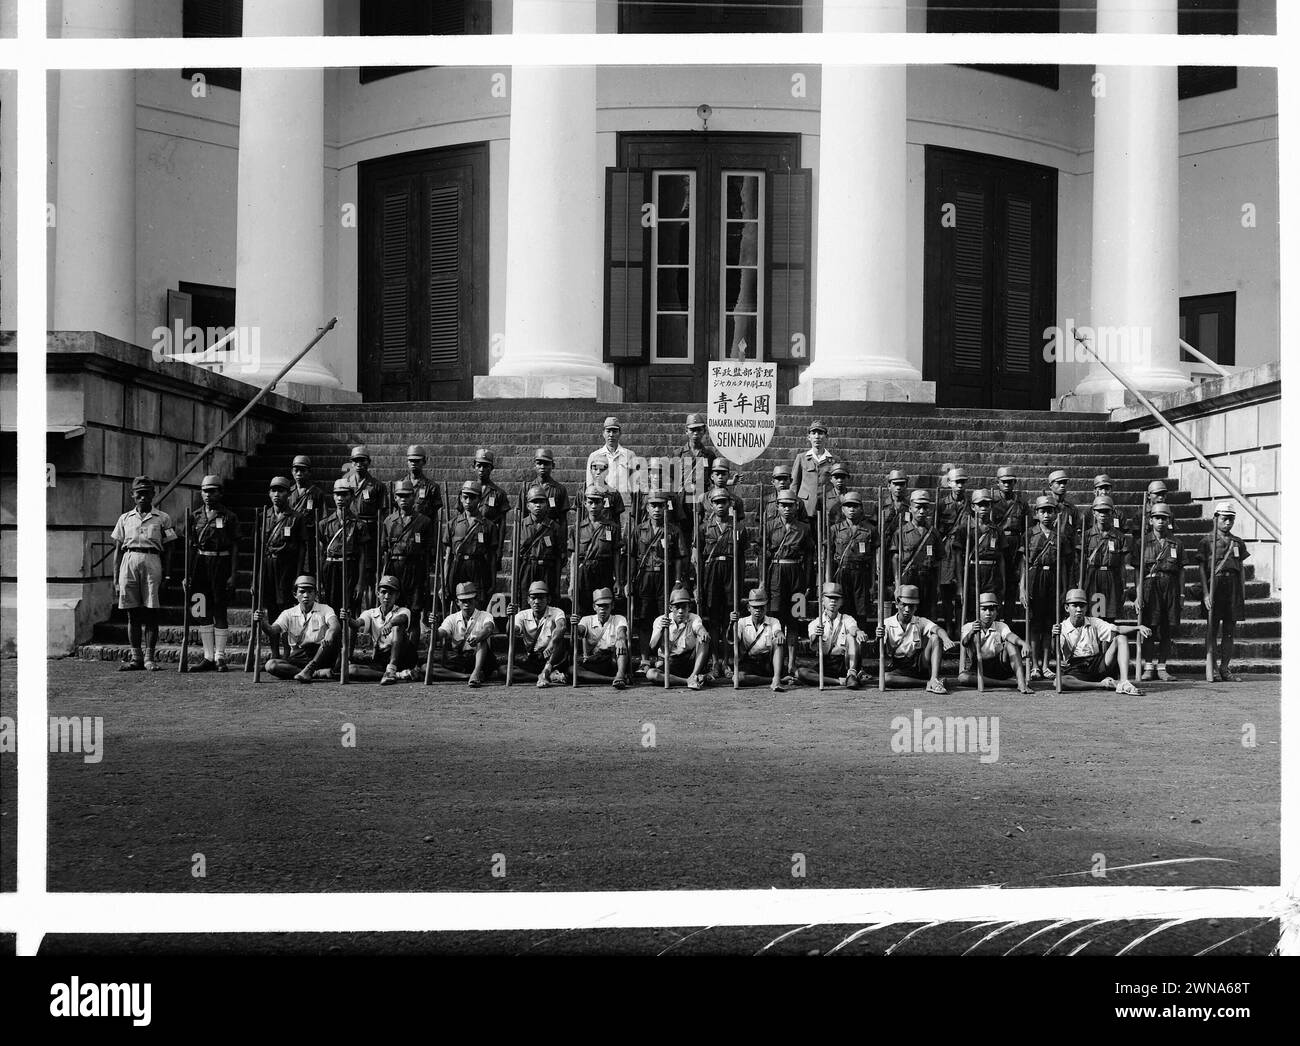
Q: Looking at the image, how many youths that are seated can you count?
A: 11